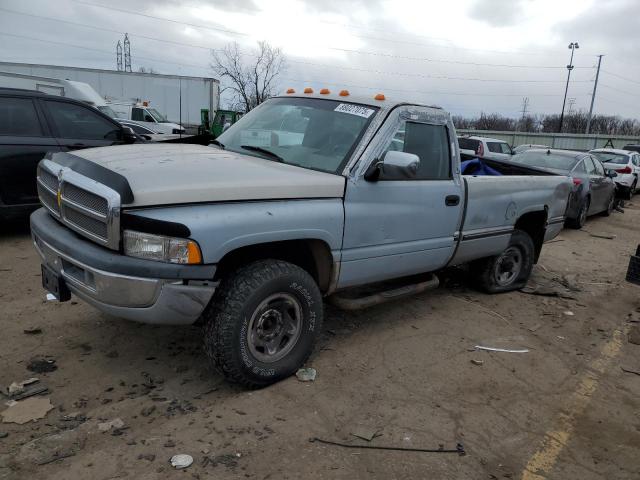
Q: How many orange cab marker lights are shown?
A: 5